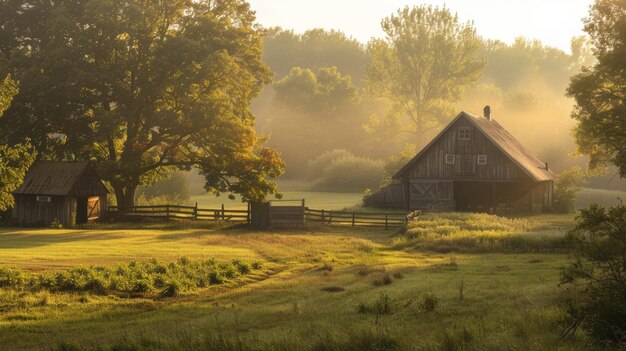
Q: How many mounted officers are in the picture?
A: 0